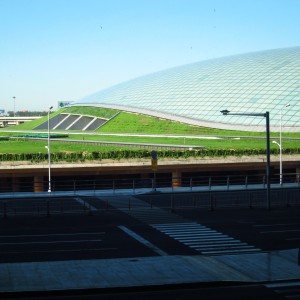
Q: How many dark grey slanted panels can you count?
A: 4